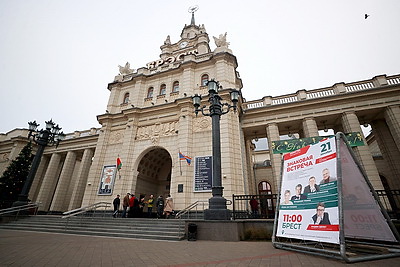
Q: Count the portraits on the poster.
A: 5